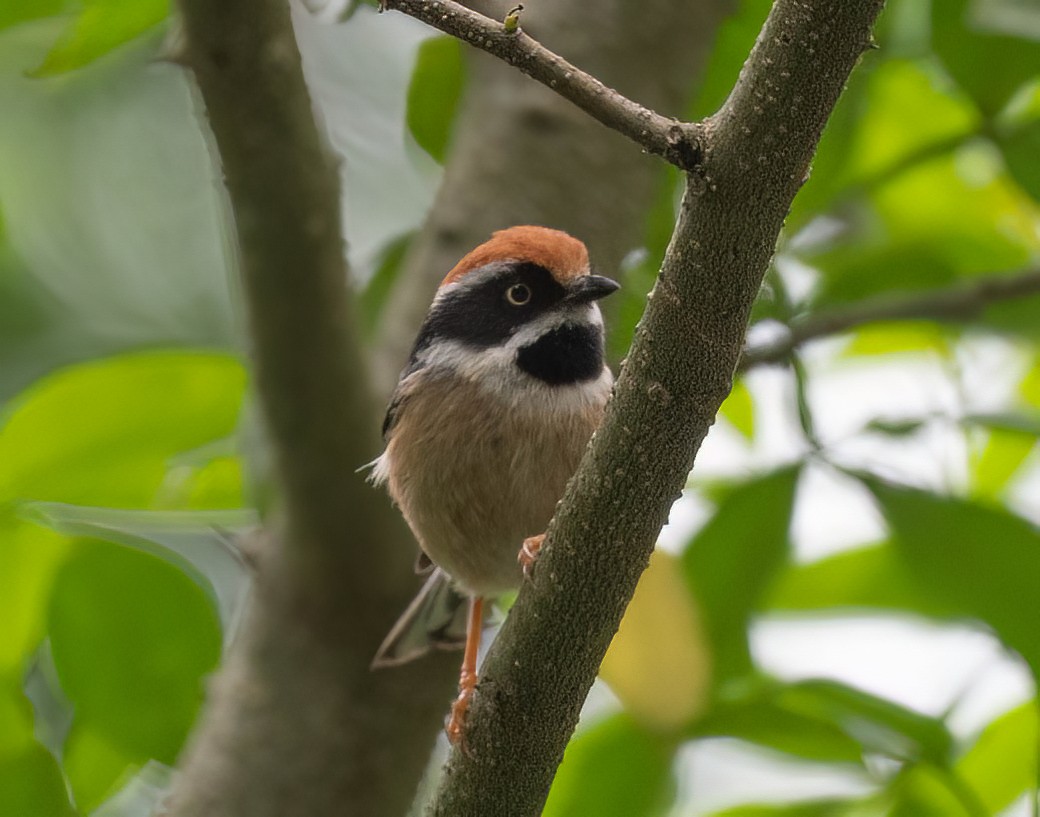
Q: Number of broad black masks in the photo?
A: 1